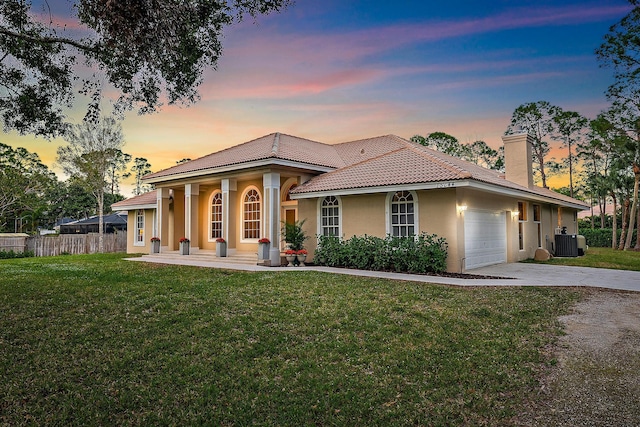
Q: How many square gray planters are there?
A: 4